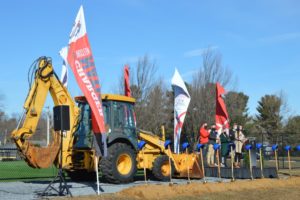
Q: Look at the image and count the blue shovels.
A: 11